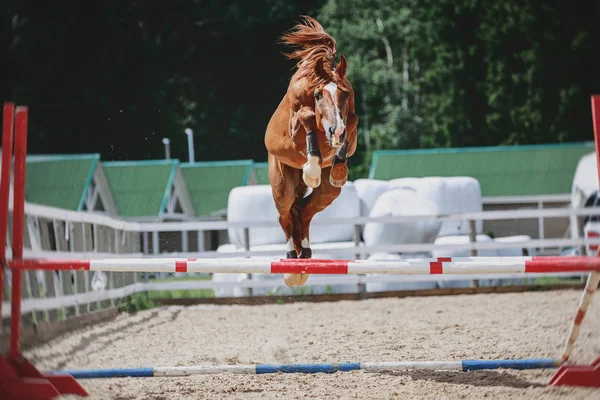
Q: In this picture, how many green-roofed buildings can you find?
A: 5